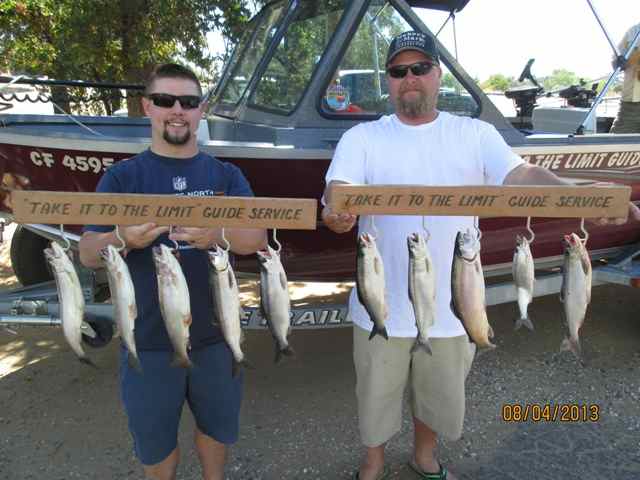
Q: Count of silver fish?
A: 10